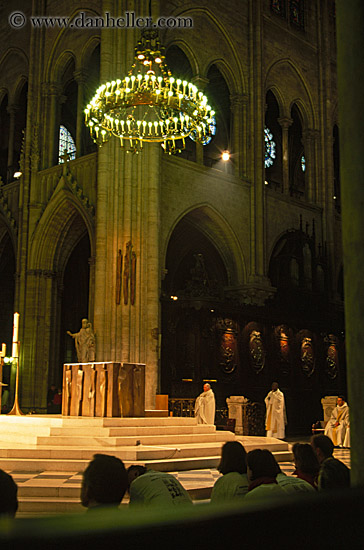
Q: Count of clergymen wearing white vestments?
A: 3